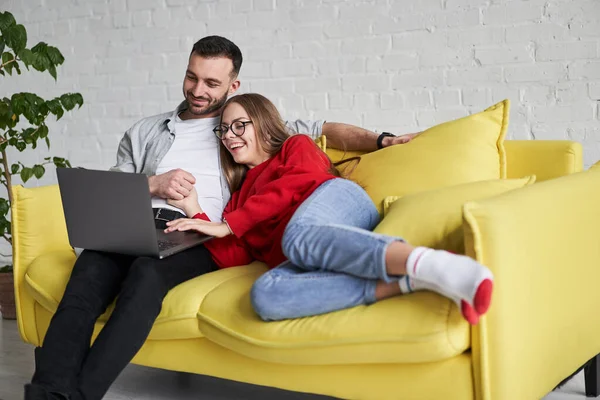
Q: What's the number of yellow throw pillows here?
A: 2